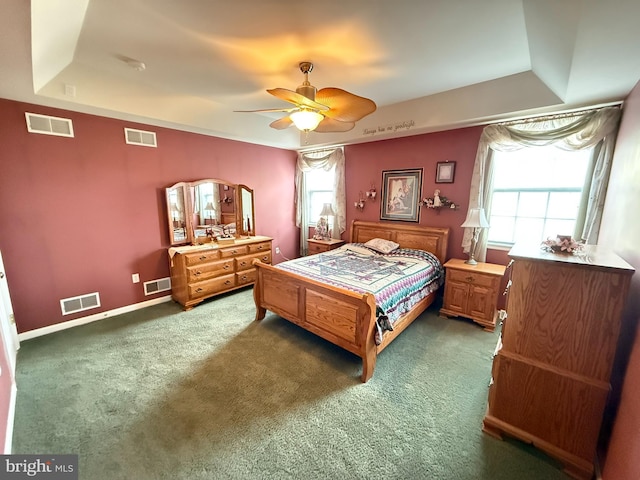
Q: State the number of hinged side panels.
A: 2